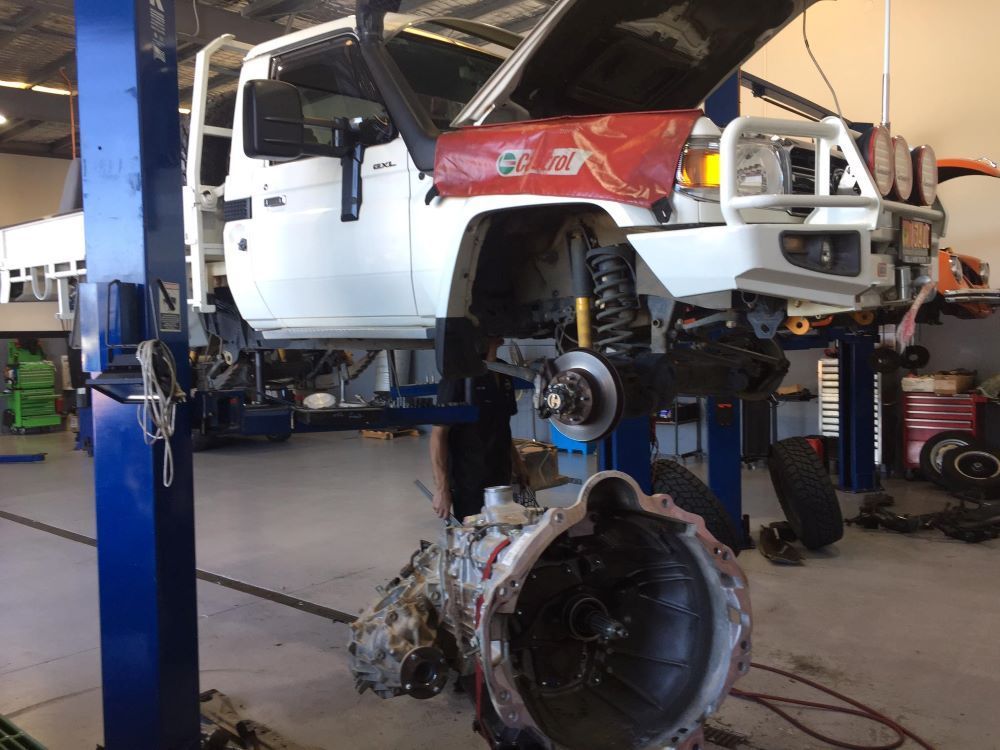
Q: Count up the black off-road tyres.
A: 2